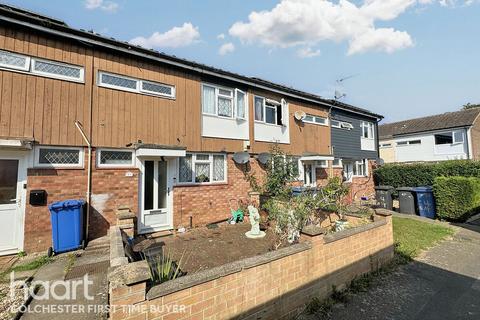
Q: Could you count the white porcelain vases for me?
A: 0